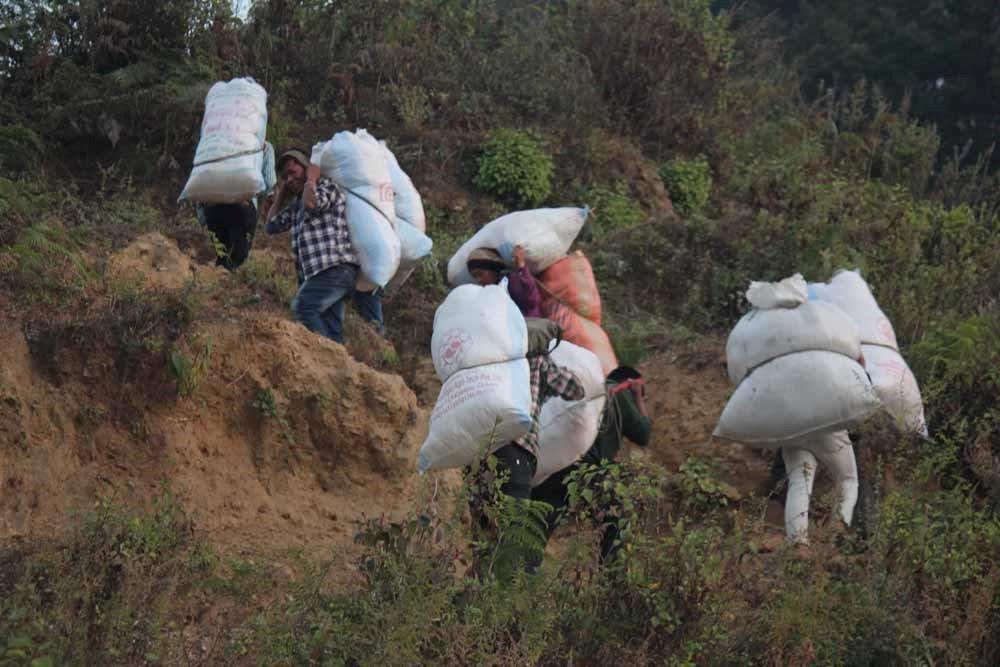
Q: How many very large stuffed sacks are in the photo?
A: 9